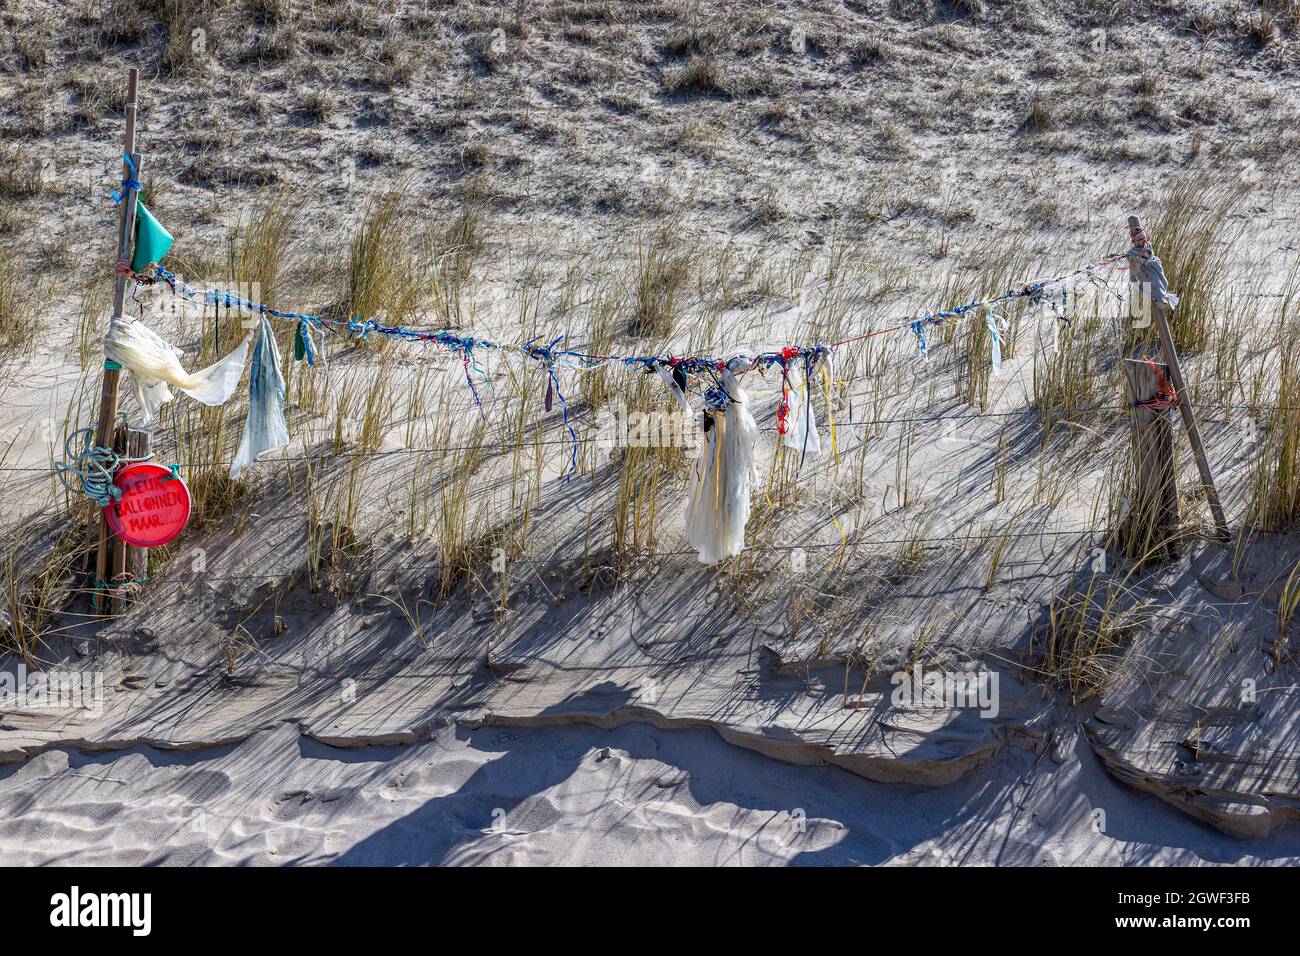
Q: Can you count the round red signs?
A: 1